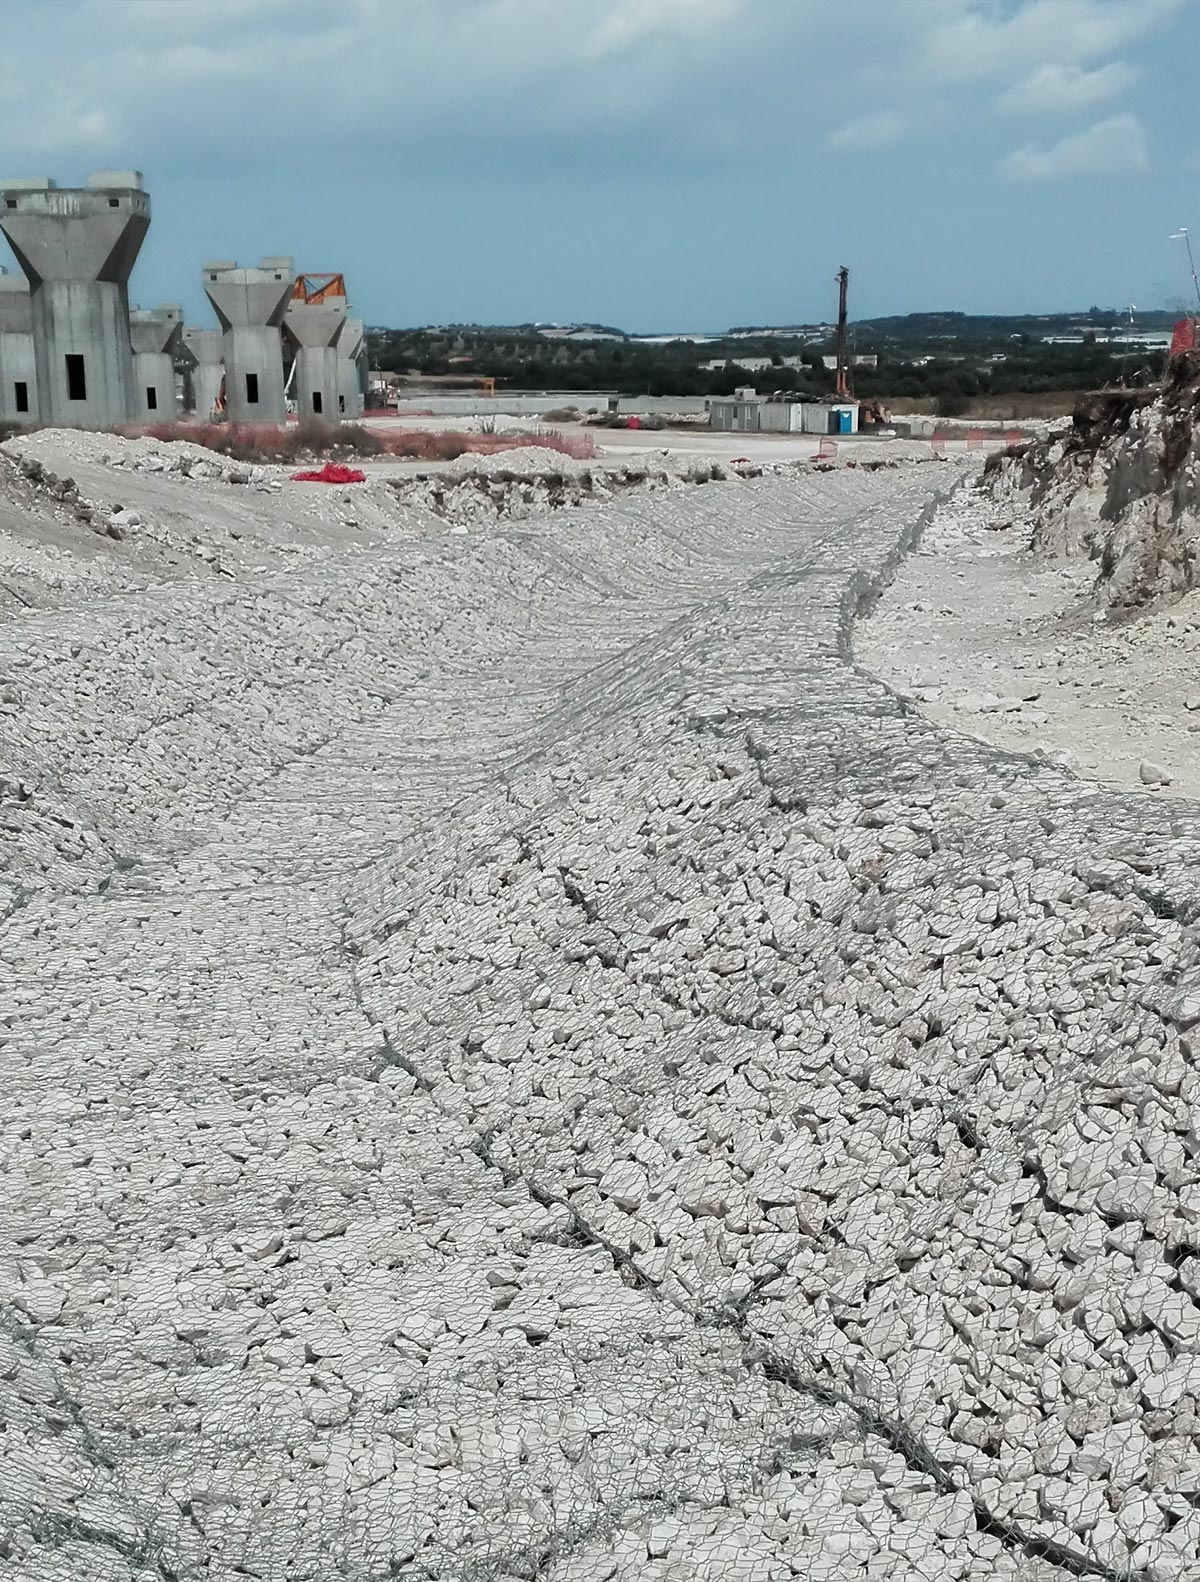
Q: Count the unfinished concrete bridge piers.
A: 7